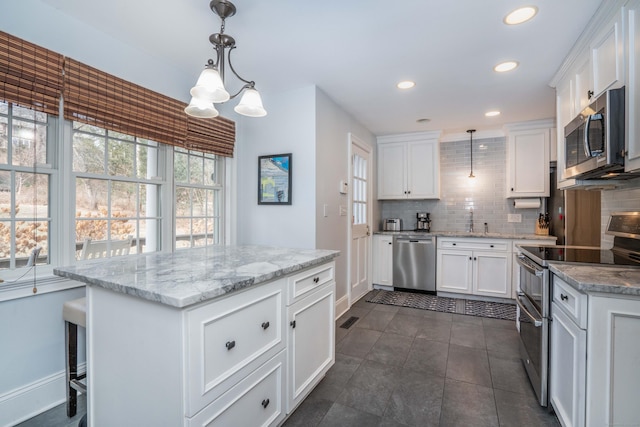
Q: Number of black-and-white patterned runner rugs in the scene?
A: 1